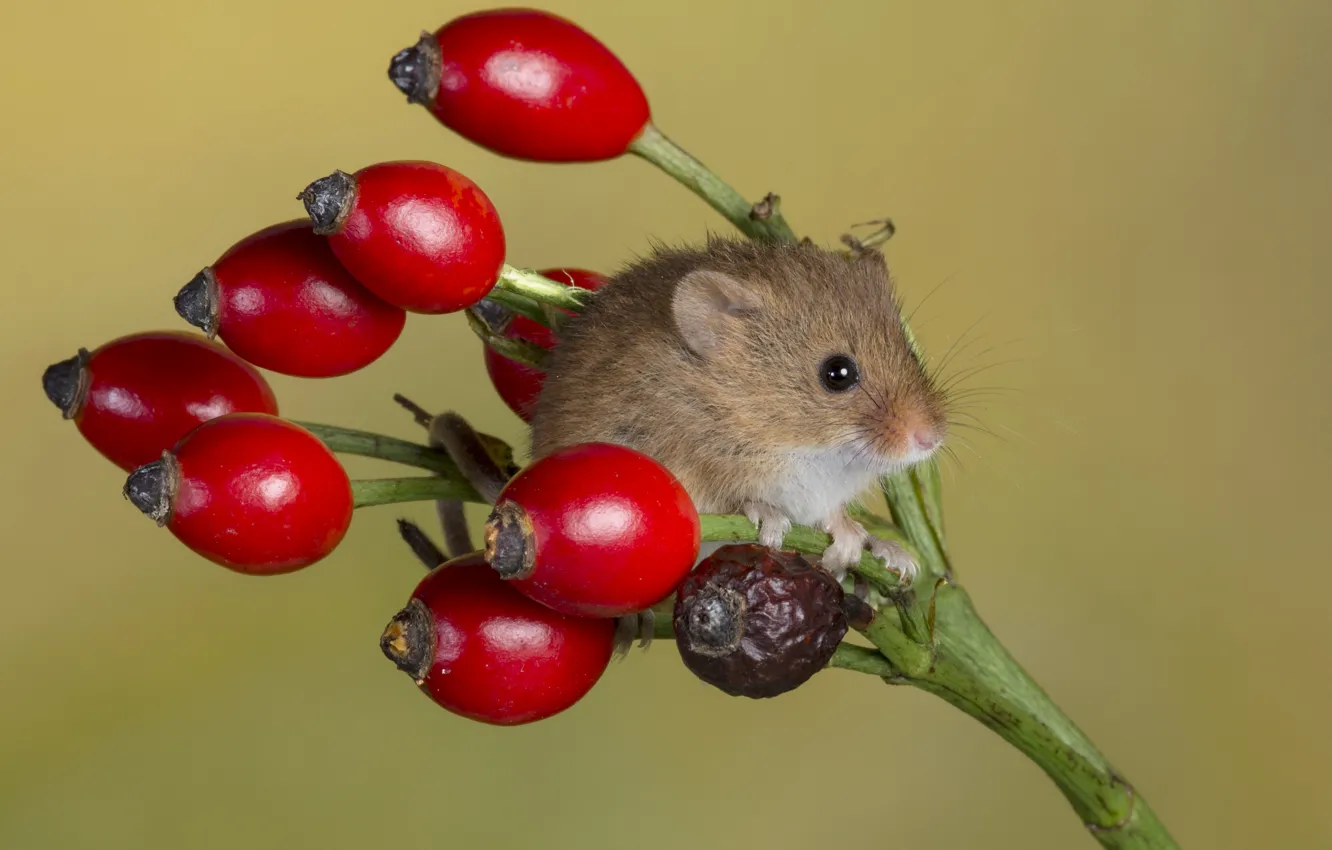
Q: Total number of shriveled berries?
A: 1